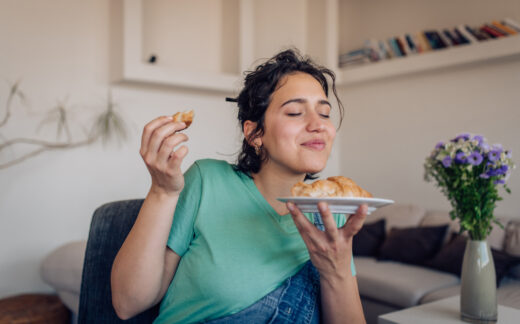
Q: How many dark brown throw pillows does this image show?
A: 3